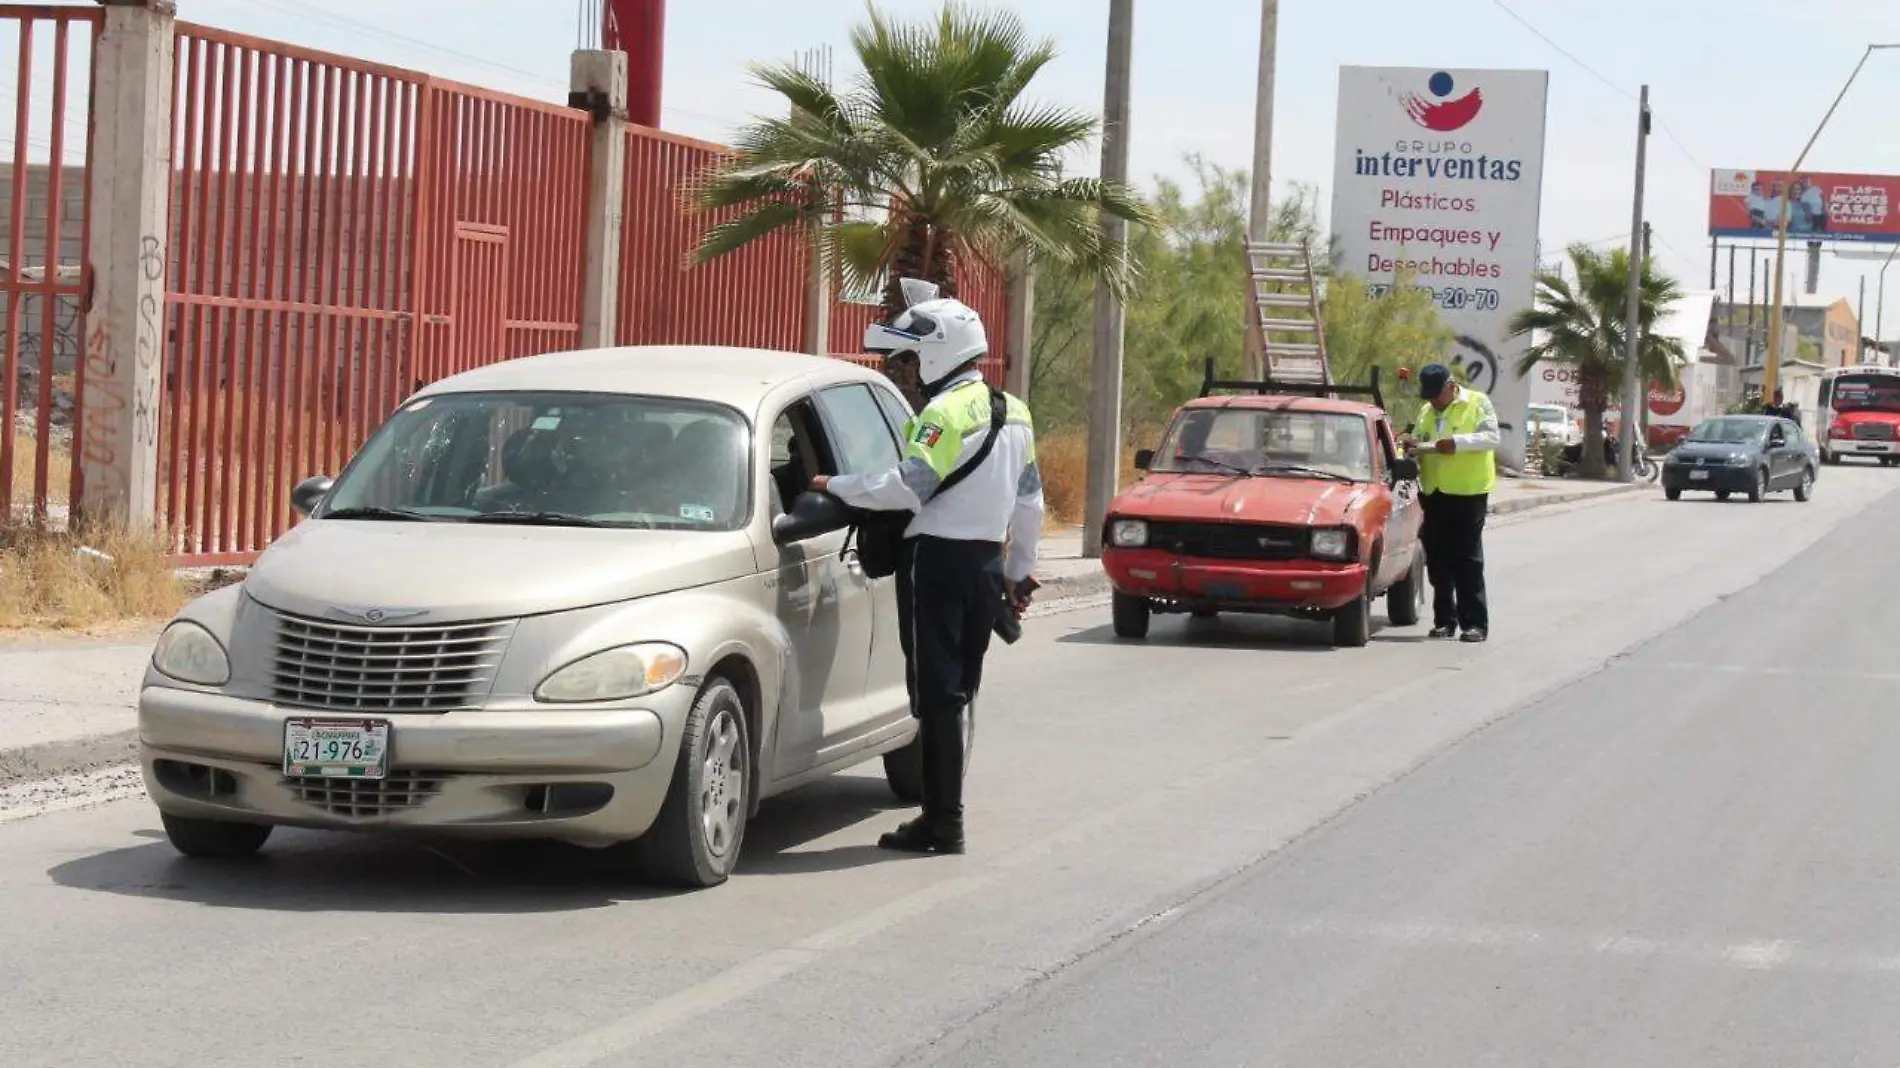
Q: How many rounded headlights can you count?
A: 2